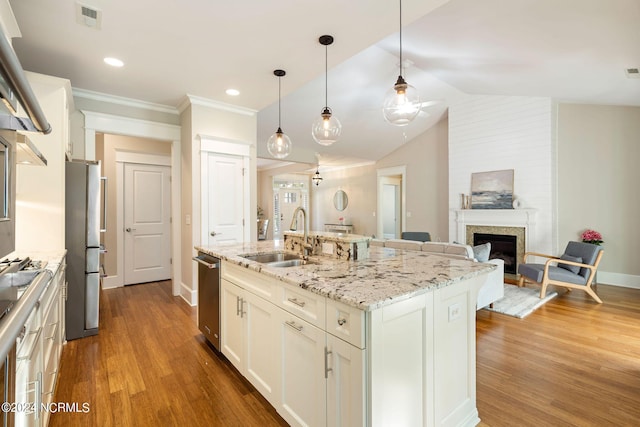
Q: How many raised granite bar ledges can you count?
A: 1